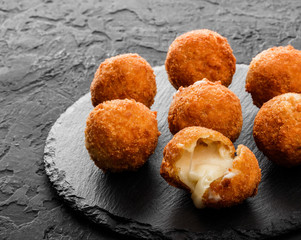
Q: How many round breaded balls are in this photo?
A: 7